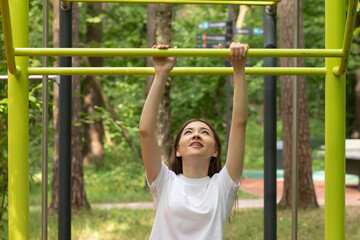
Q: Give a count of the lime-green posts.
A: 2